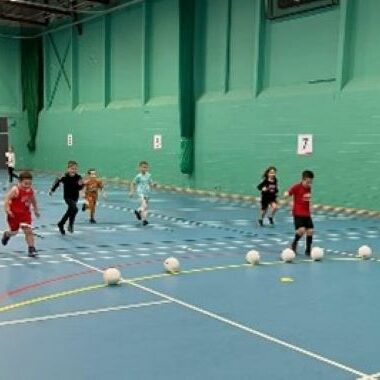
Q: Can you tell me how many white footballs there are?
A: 6